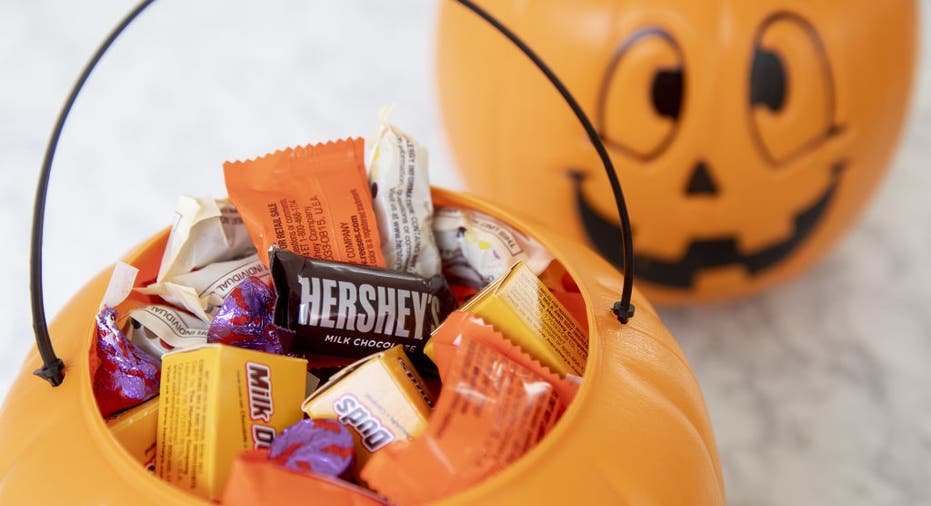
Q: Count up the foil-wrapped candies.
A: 3